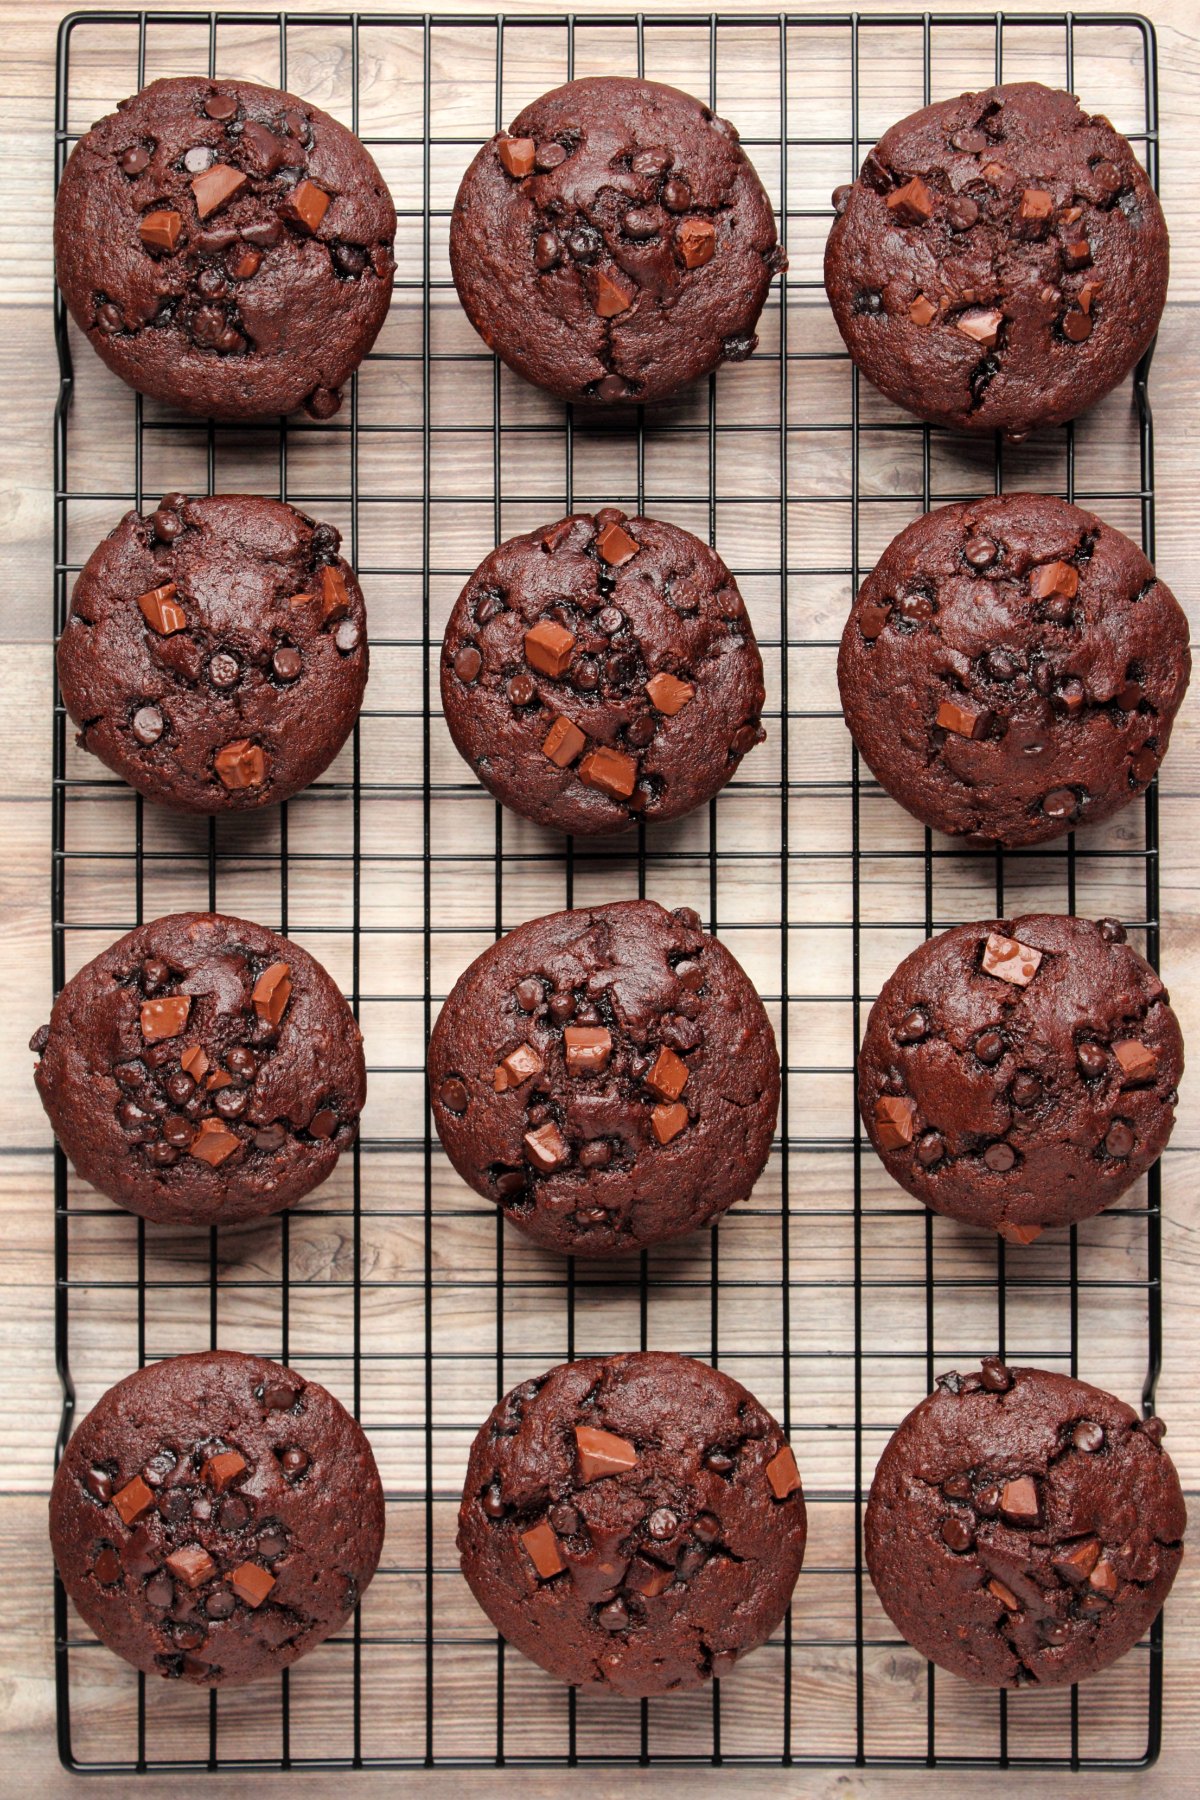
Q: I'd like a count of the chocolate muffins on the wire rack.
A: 12